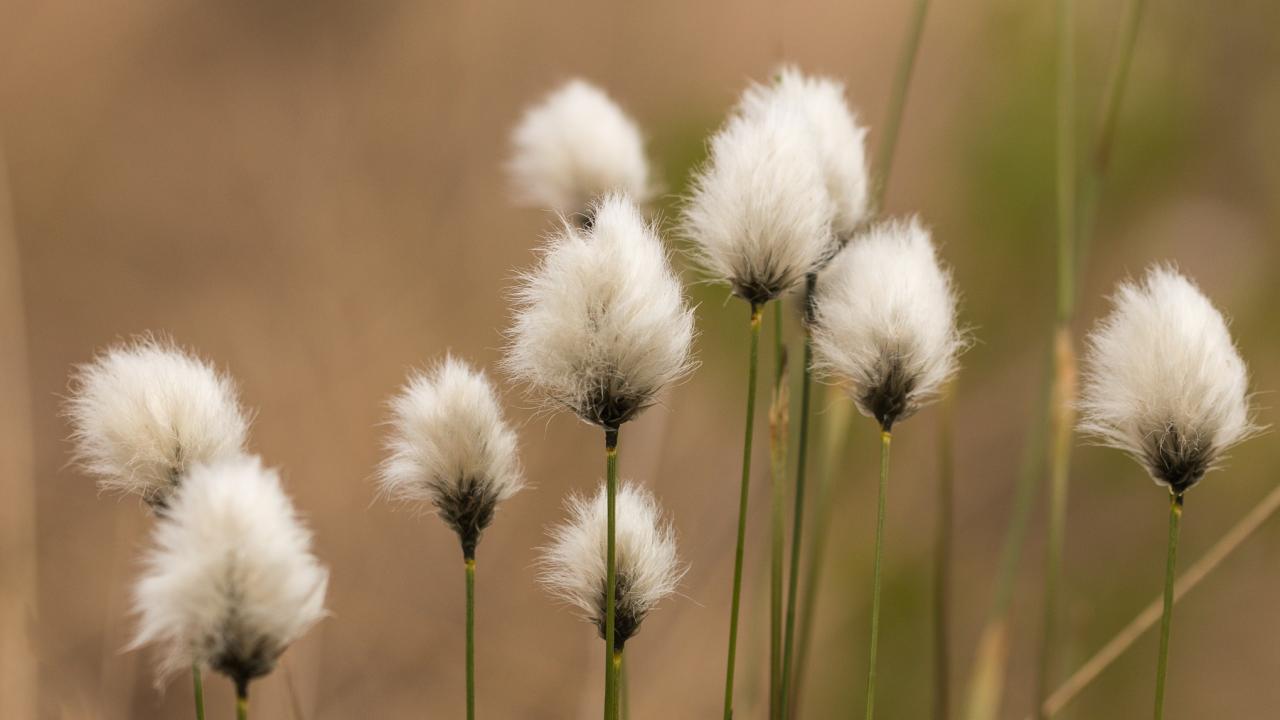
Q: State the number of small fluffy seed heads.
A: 10